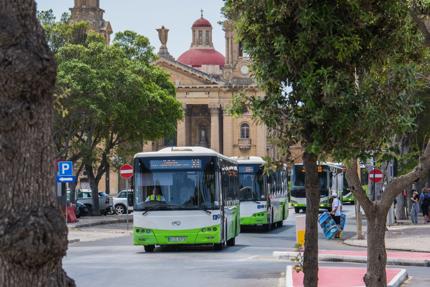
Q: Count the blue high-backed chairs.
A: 0